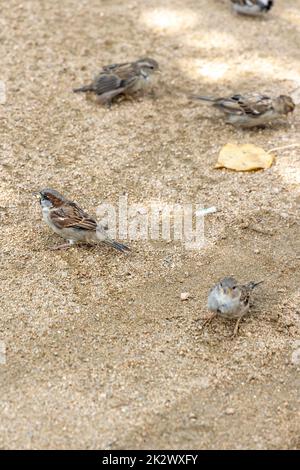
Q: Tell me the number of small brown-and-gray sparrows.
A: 5